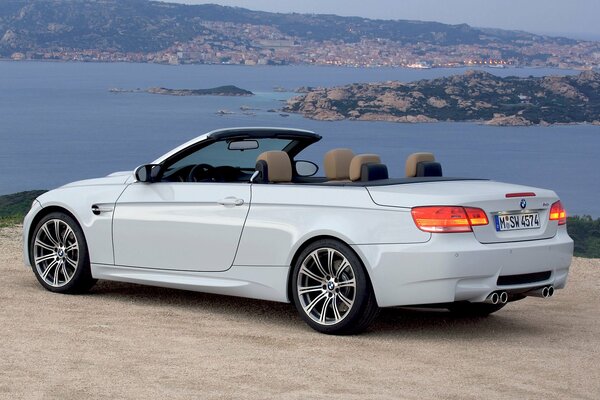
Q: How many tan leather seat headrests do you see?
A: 4